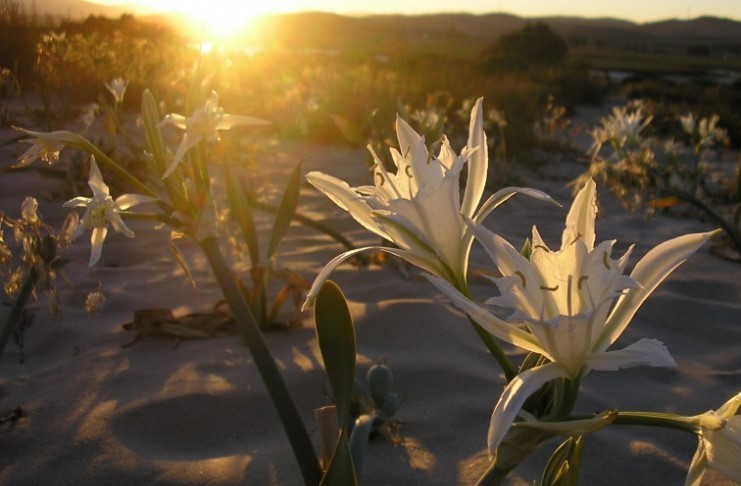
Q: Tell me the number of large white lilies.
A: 2